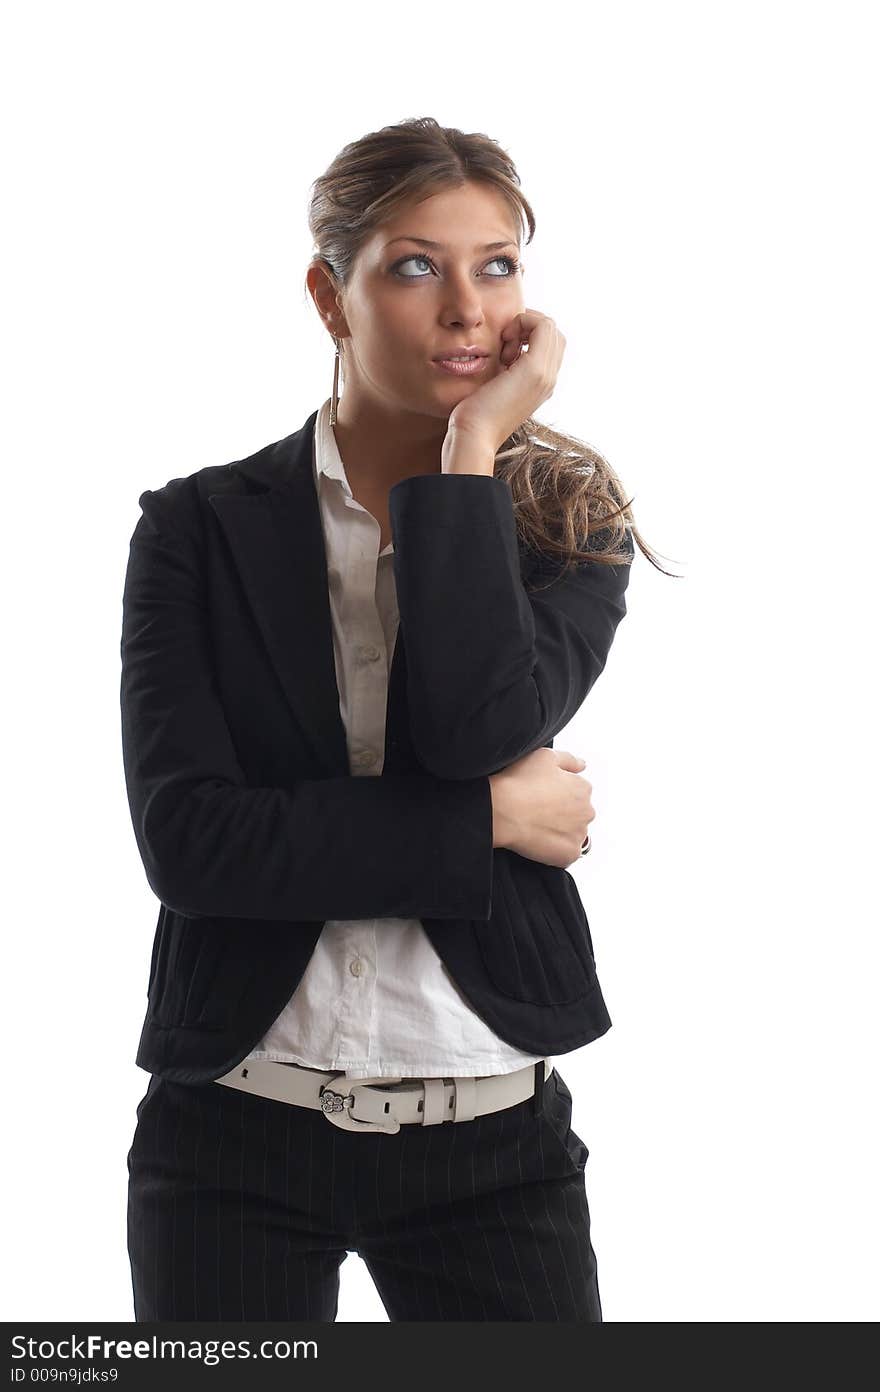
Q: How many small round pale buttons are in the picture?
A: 3